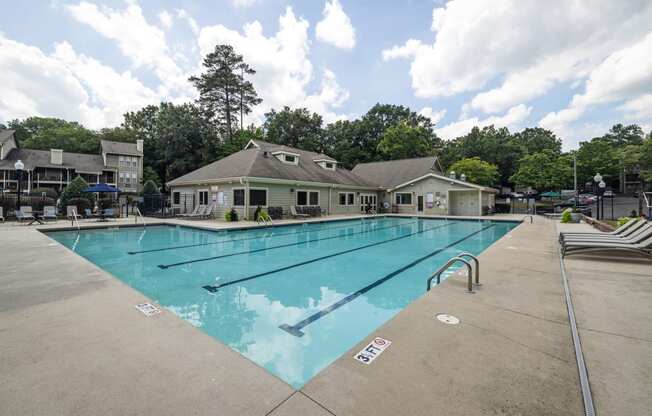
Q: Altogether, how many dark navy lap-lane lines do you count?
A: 4